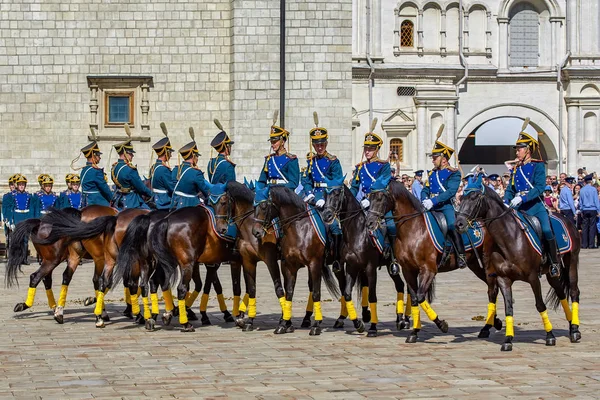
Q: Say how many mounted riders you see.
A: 10